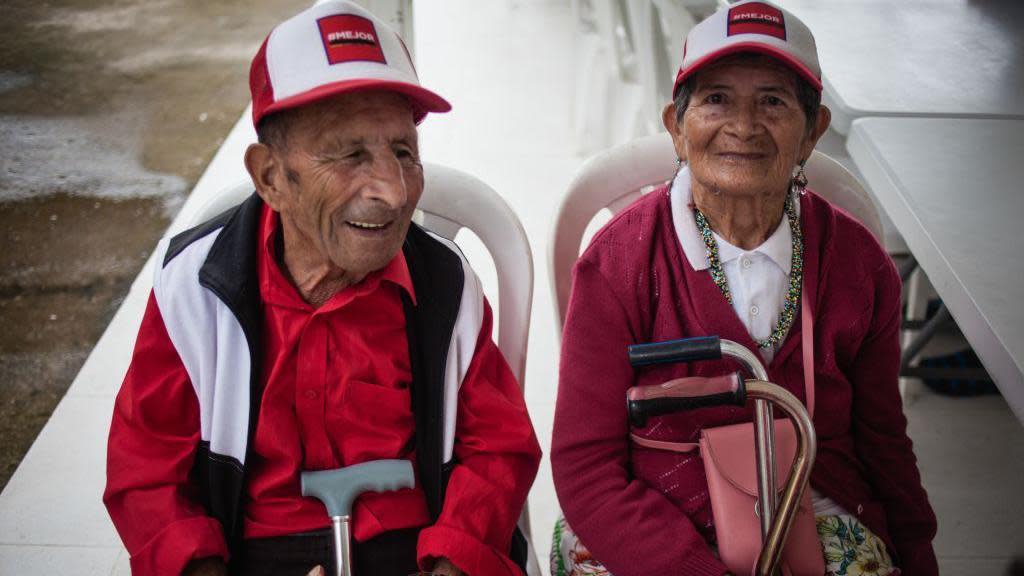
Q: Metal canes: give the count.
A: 3